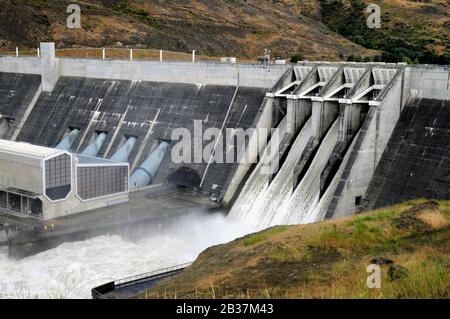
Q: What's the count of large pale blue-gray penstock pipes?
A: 4